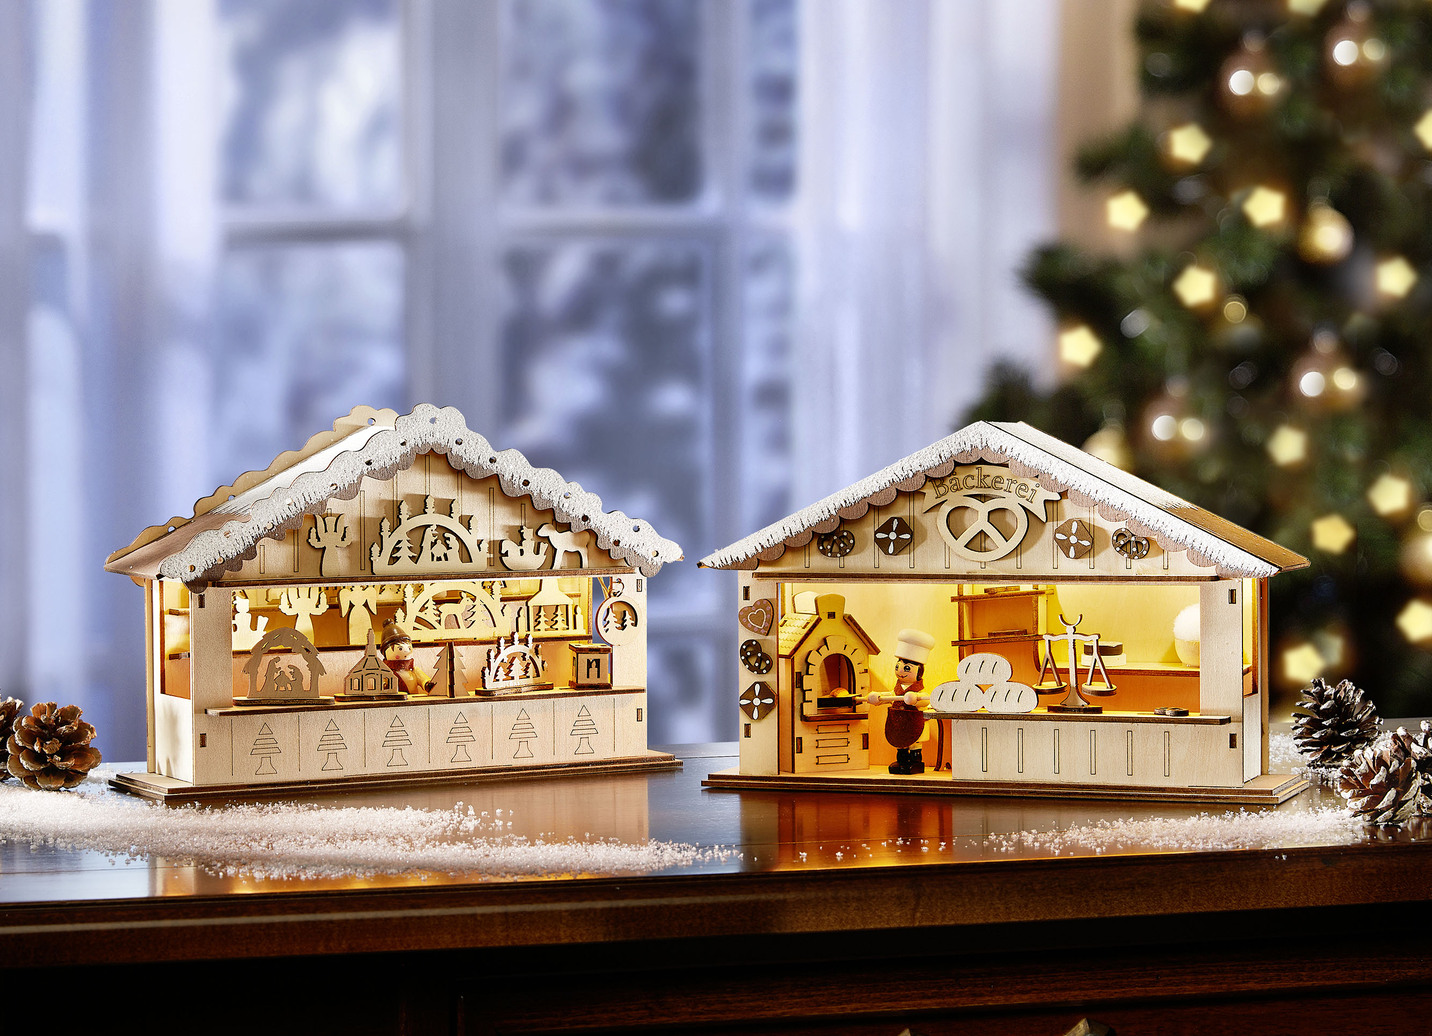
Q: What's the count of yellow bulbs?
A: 14